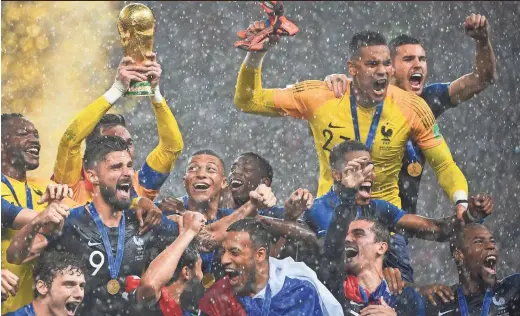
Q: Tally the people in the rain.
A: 13